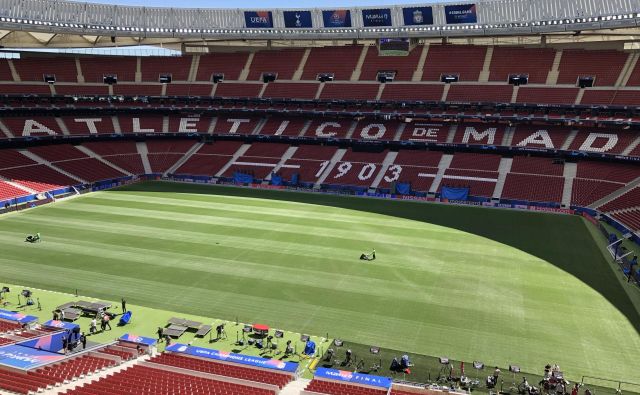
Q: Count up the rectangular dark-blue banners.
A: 6